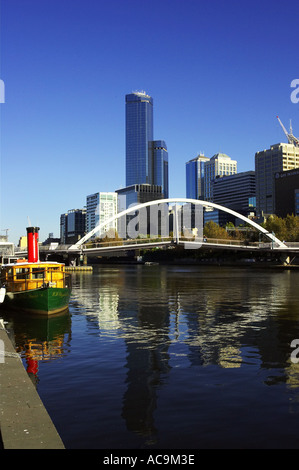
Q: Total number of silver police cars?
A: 0